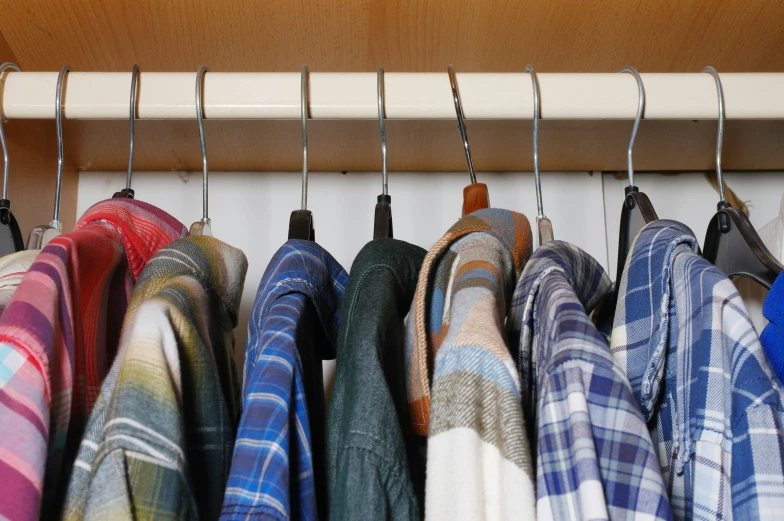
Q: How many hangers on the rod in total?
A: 10